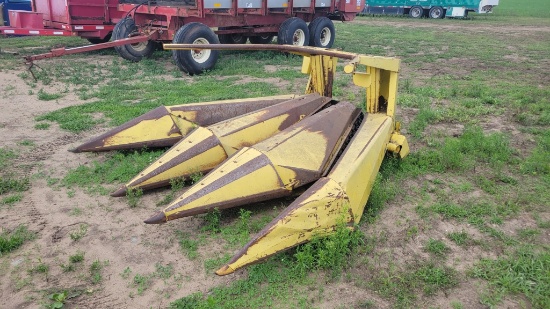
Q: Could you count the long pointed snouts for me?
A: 4